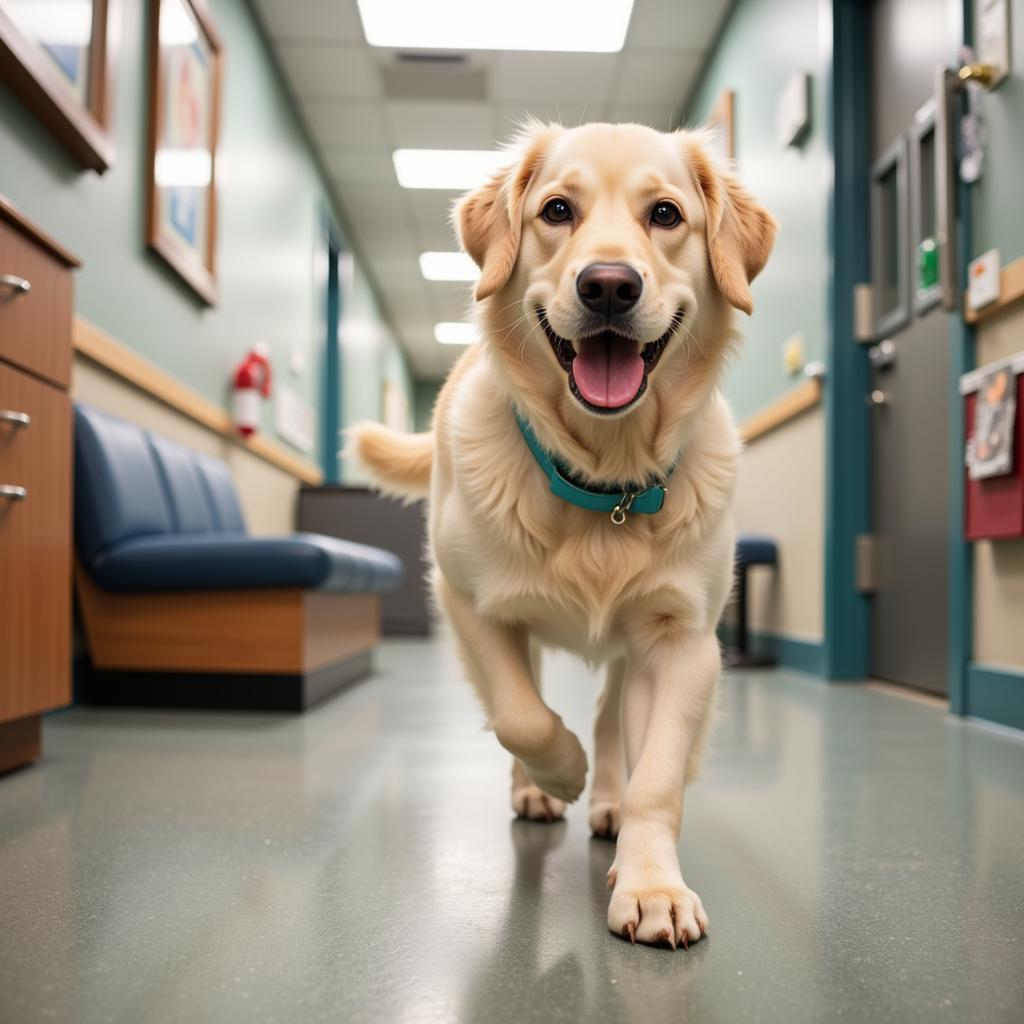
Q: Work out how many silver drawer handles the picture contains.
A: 3